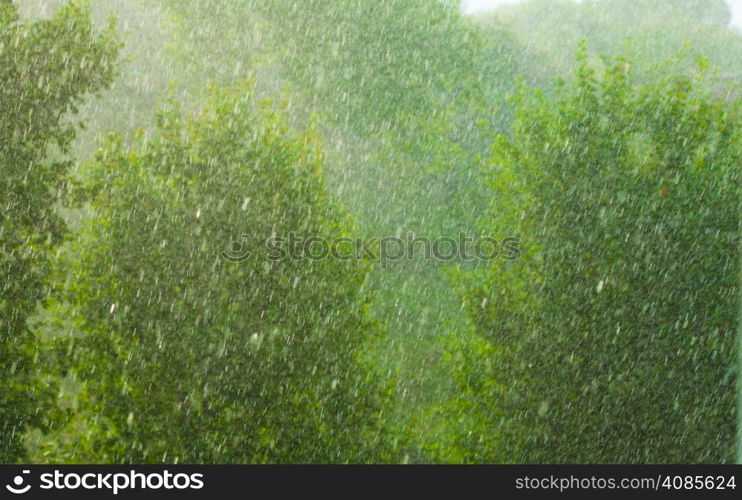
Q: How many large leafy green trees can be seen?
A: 3